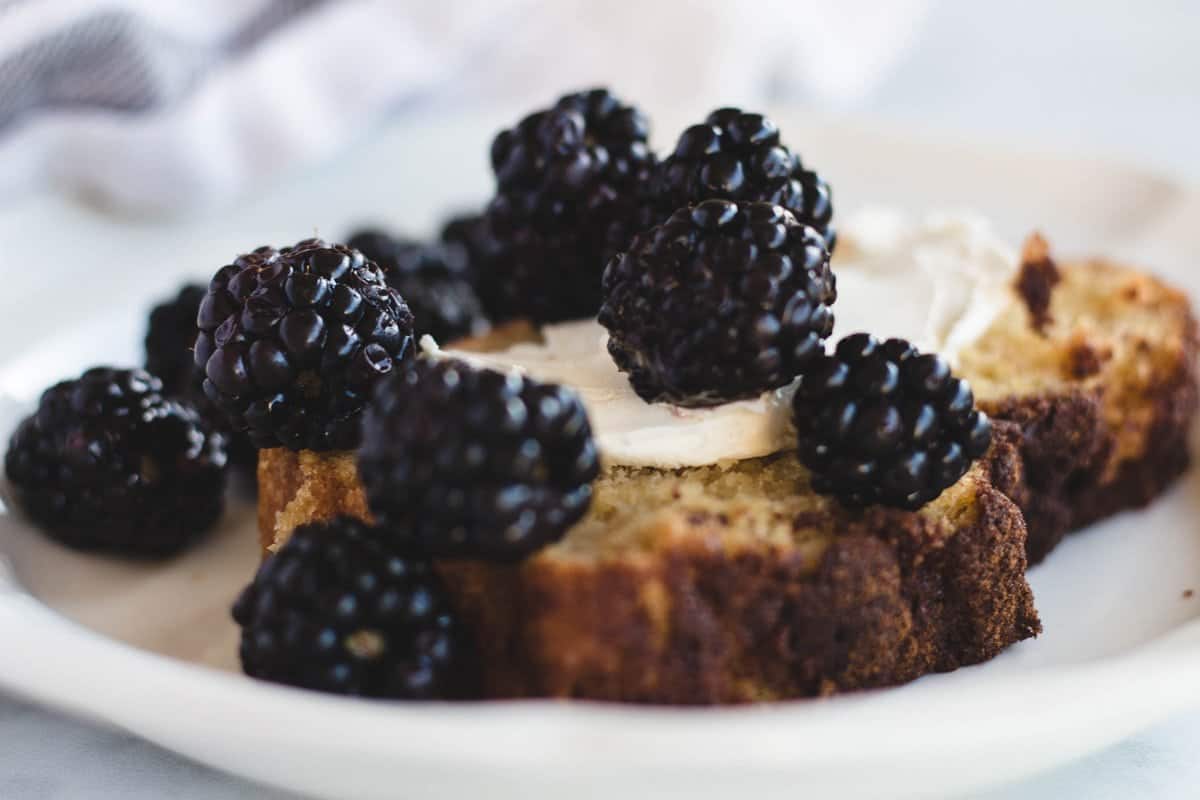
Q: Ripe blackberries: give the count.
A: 11